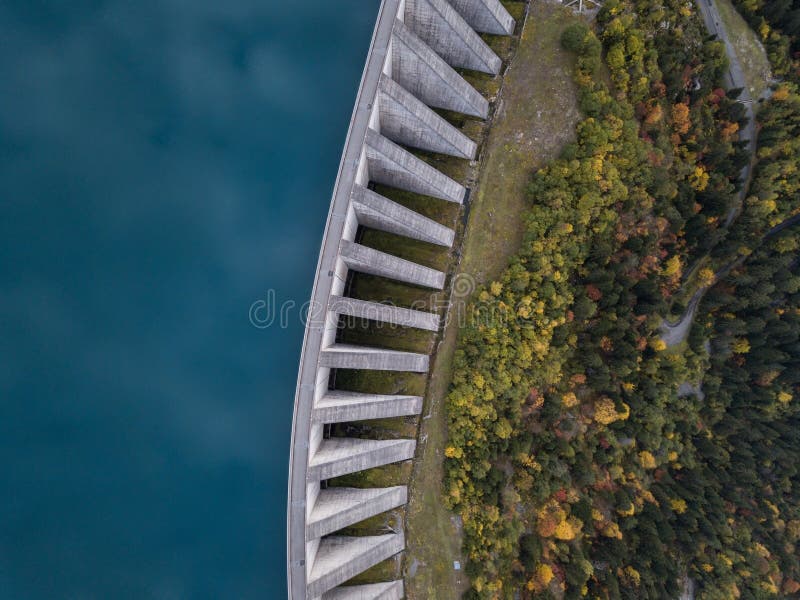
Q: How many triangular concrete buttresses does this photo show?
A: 14